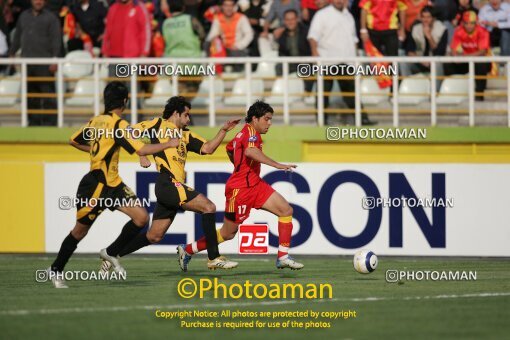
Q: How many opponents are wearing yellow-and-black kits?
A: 2